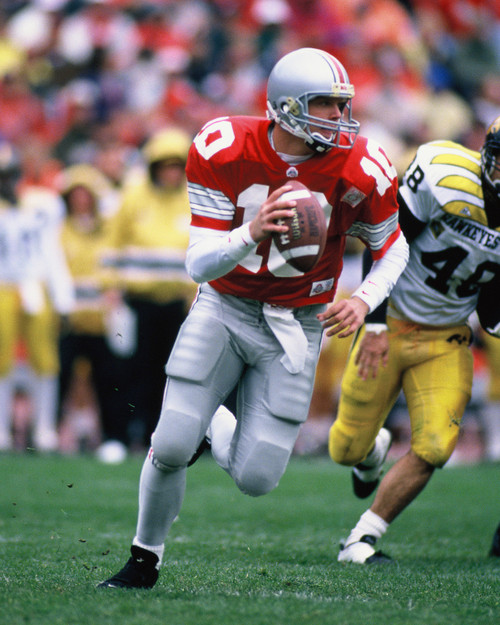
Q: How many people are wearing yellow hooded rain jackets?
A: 2